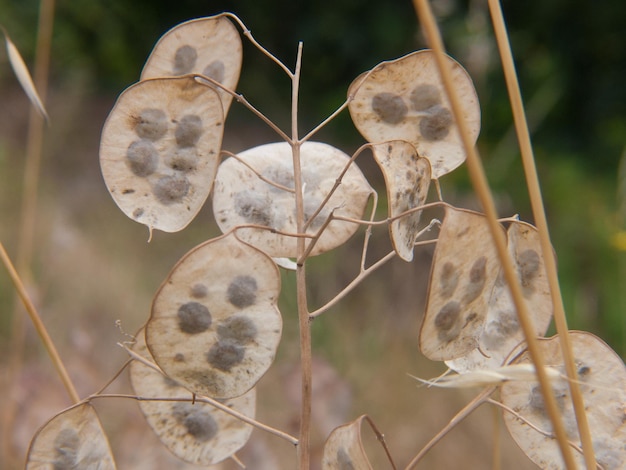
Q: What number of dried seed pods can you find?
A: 12